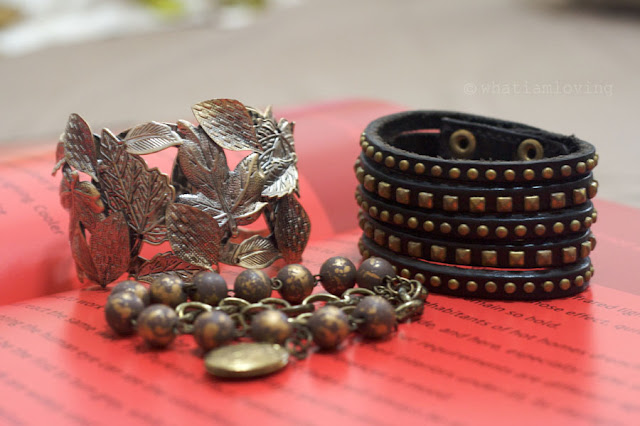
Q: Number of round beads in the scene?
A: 13